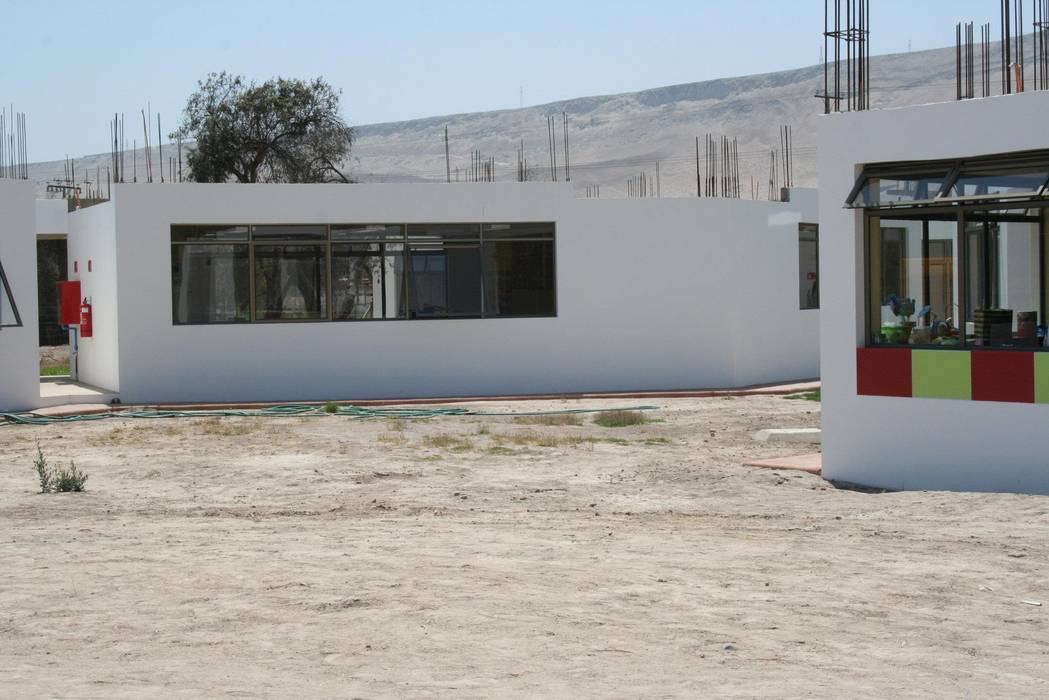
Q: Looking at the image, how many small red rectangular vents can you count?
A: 2